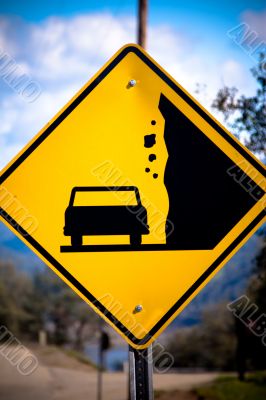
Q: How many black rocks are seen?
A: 5